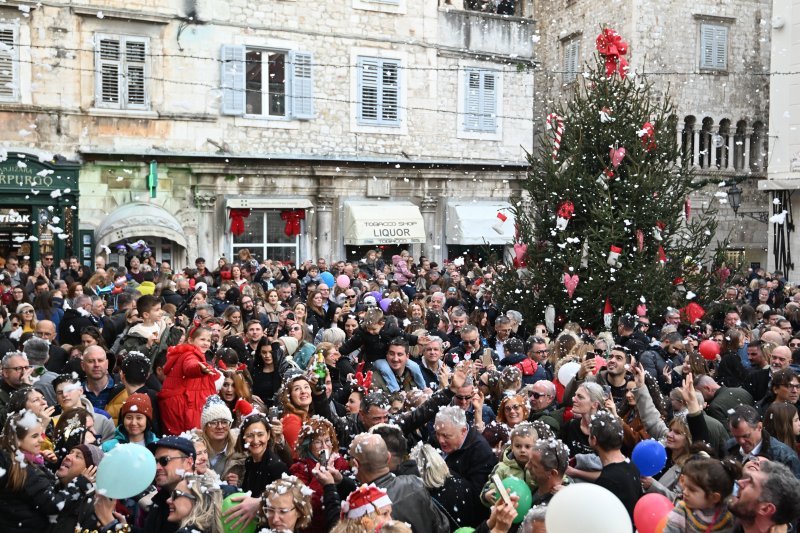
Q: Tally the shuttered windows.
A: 7